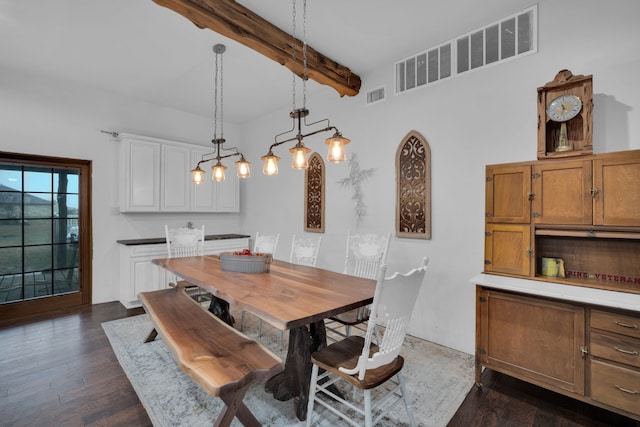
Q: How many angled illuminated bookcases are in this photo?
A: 0